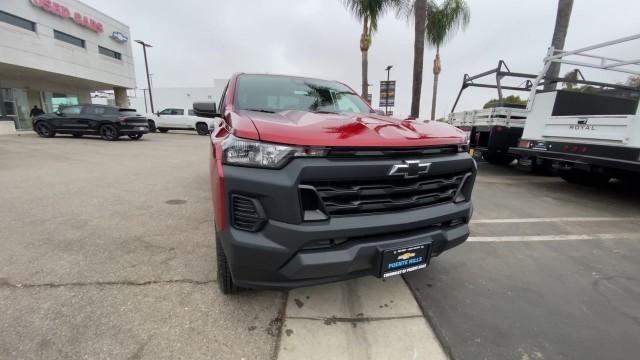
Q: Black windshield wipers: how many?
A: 2